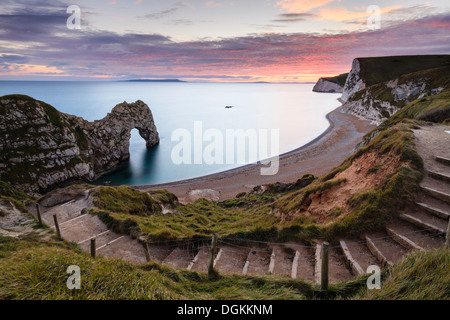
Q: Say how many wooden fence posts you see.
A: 7